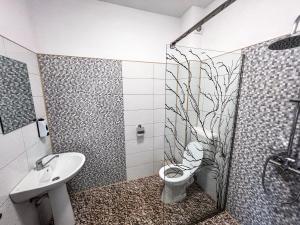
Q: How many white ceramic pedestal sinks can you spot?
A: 1